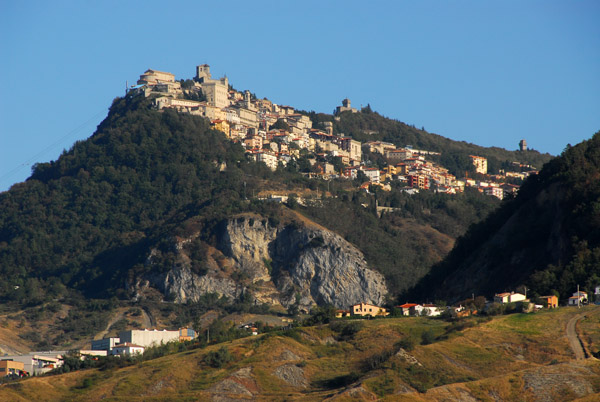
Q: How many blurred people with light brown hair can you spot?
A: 0